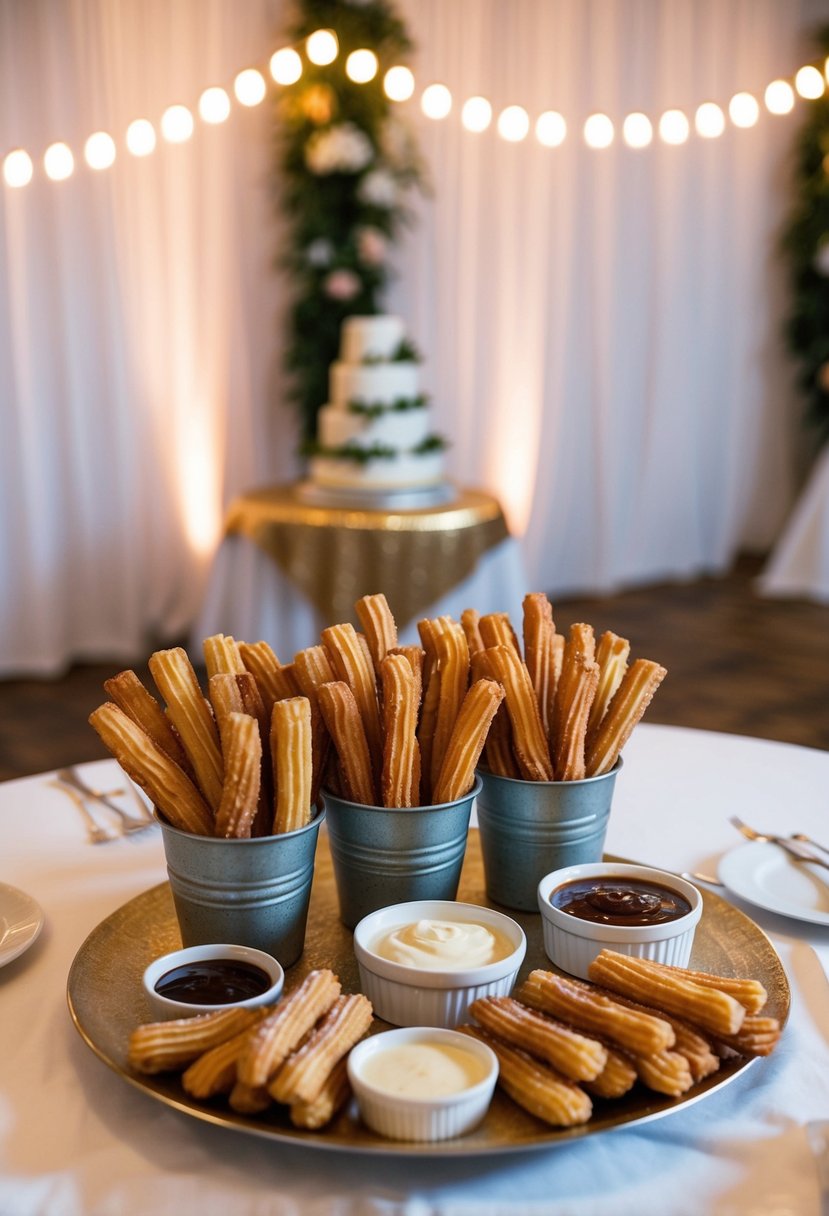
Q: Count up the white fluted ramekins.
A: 4